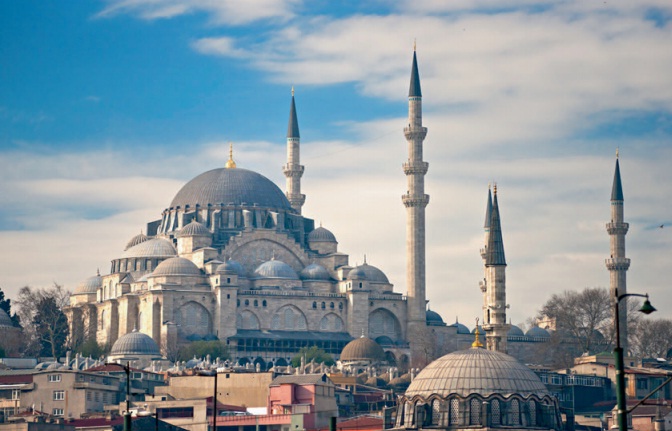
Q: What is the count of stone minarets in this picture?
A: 5